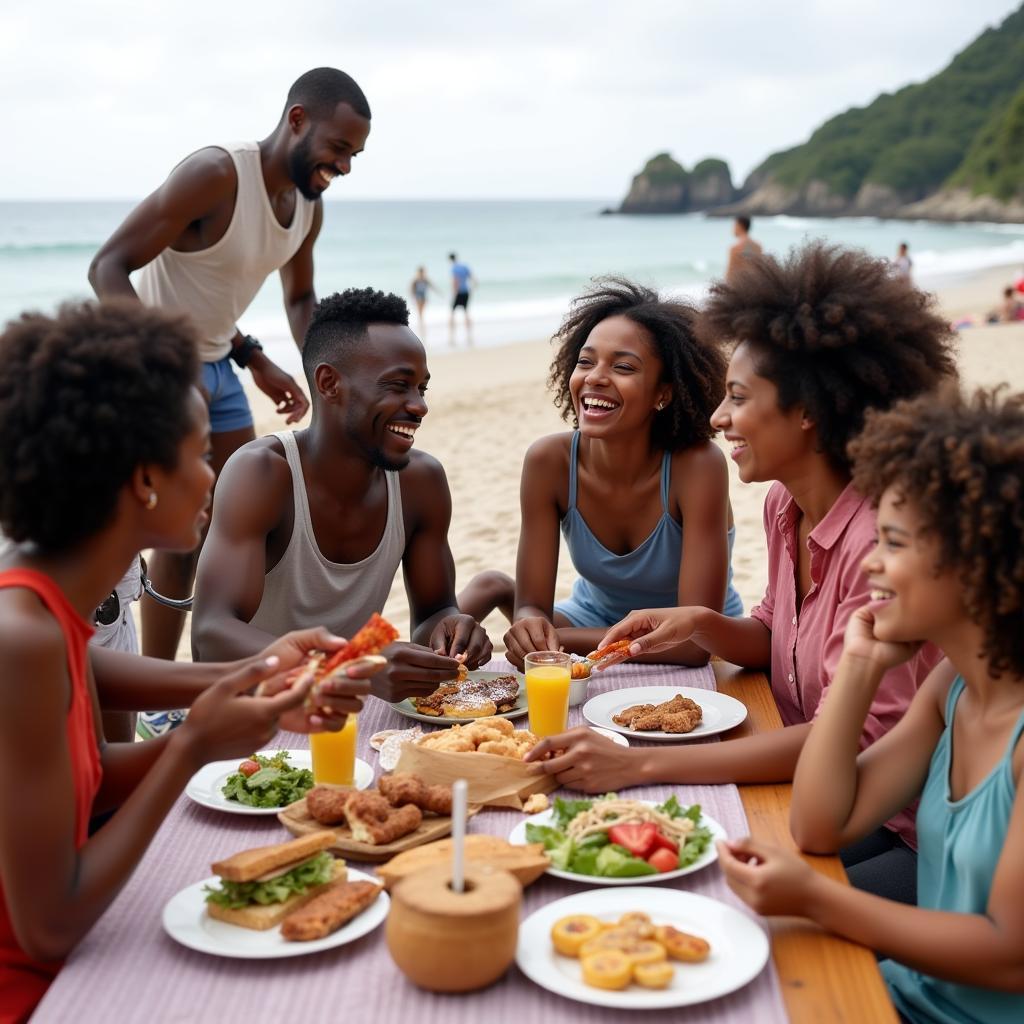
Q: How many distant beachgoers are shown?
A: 5